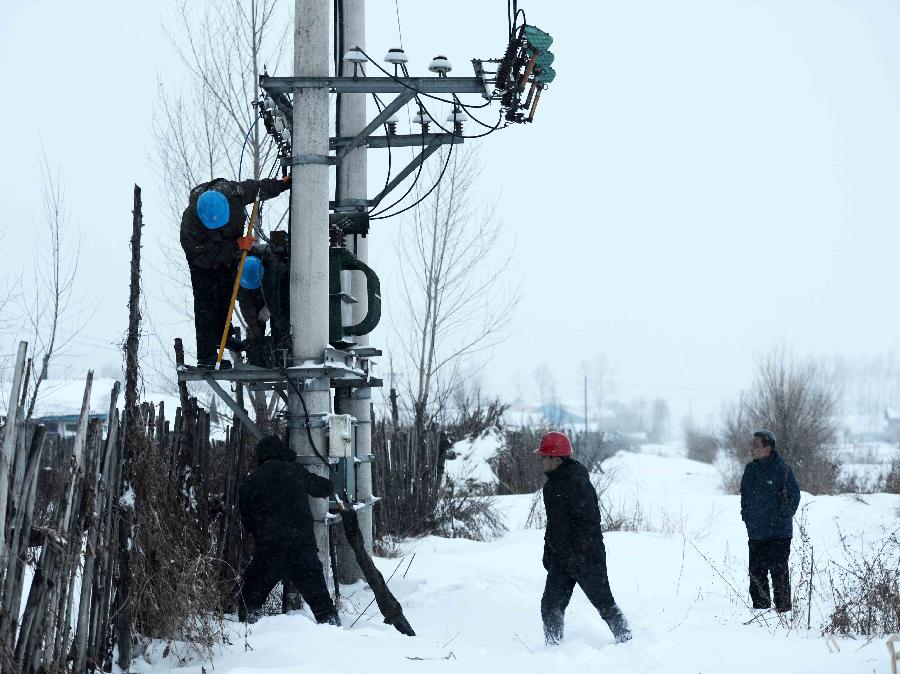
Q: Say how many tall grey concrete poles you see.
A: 2